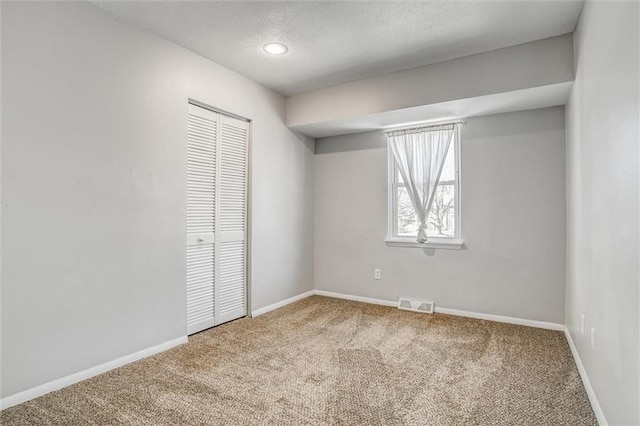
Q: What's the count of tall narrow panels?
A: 2